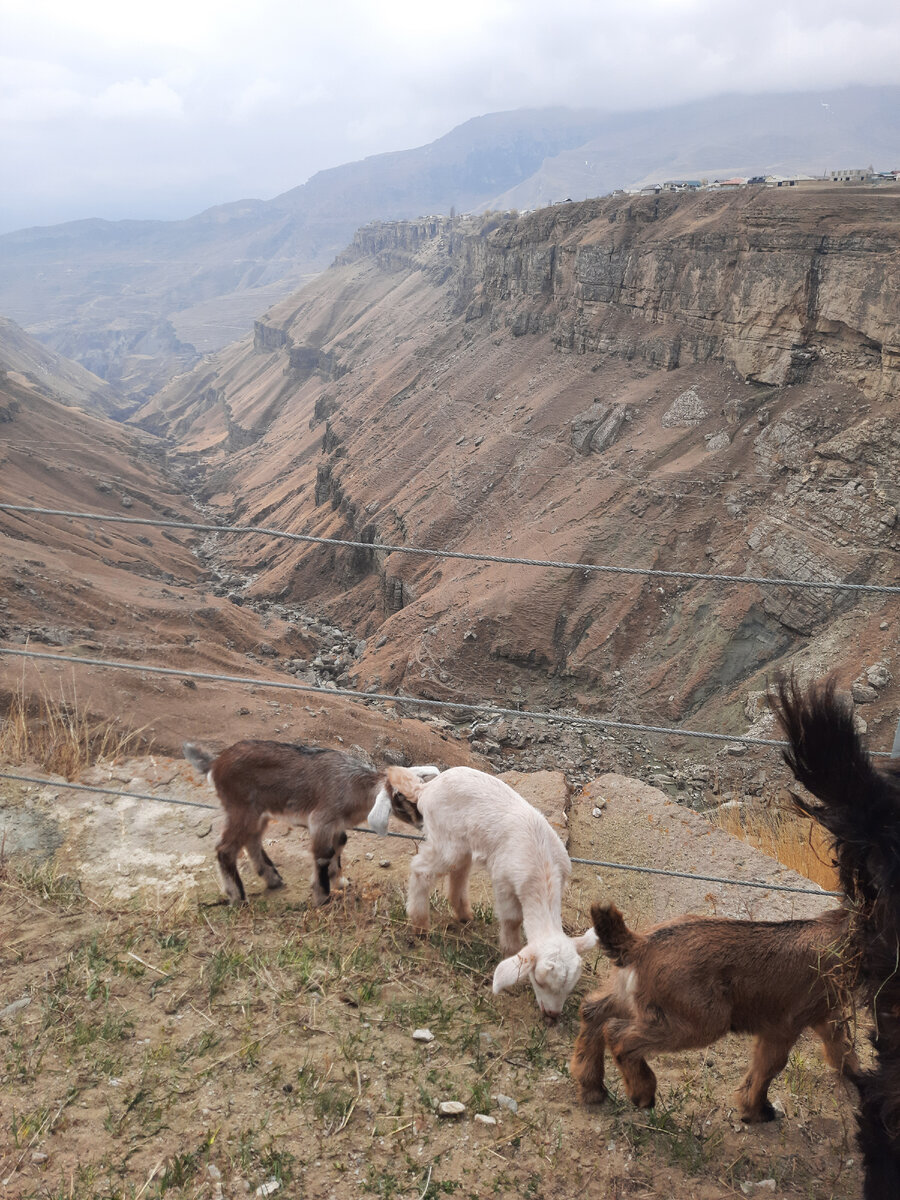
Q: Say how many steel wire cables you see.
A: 3